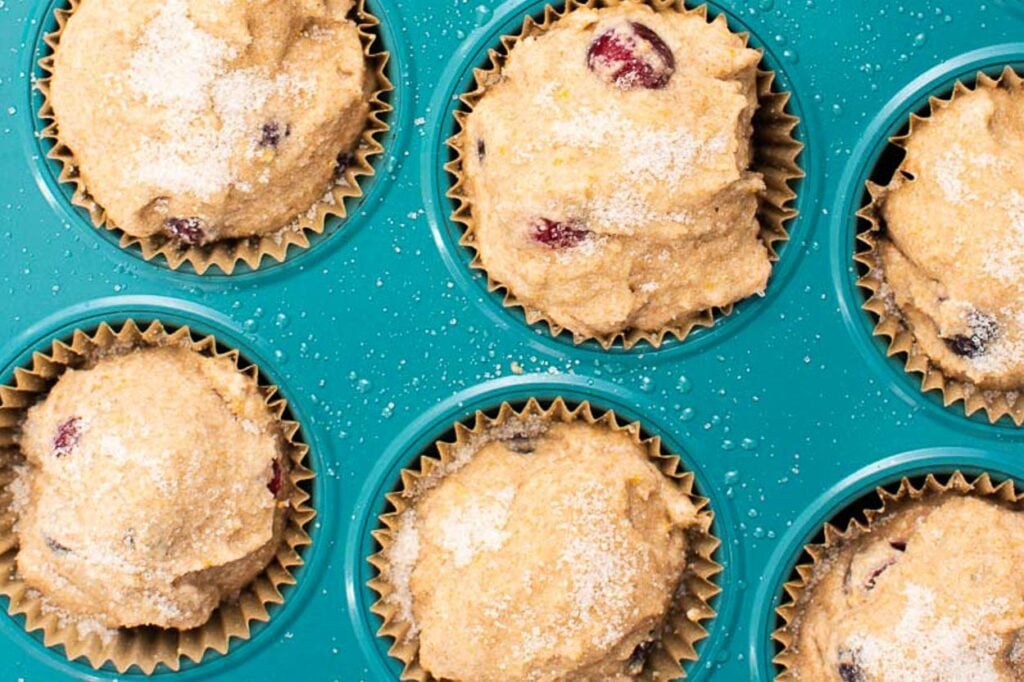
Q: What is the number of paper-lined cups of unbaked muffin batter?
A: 6